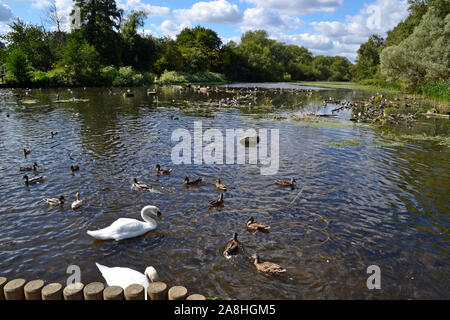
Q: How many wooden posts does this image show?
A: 11